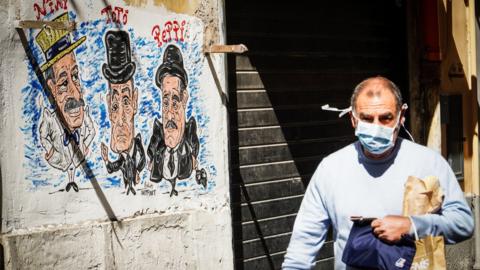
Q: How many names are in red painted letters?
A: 3